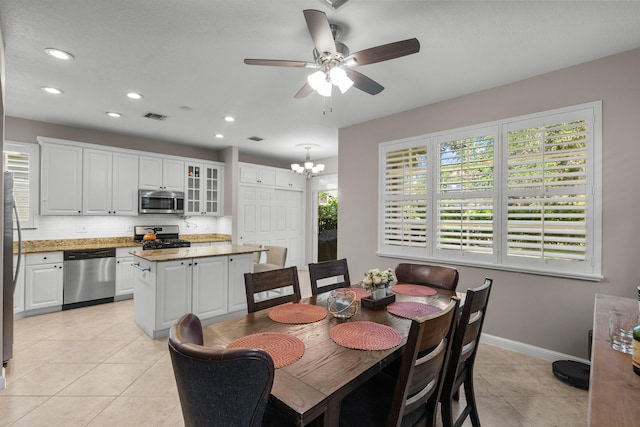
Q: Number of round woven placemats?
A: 6